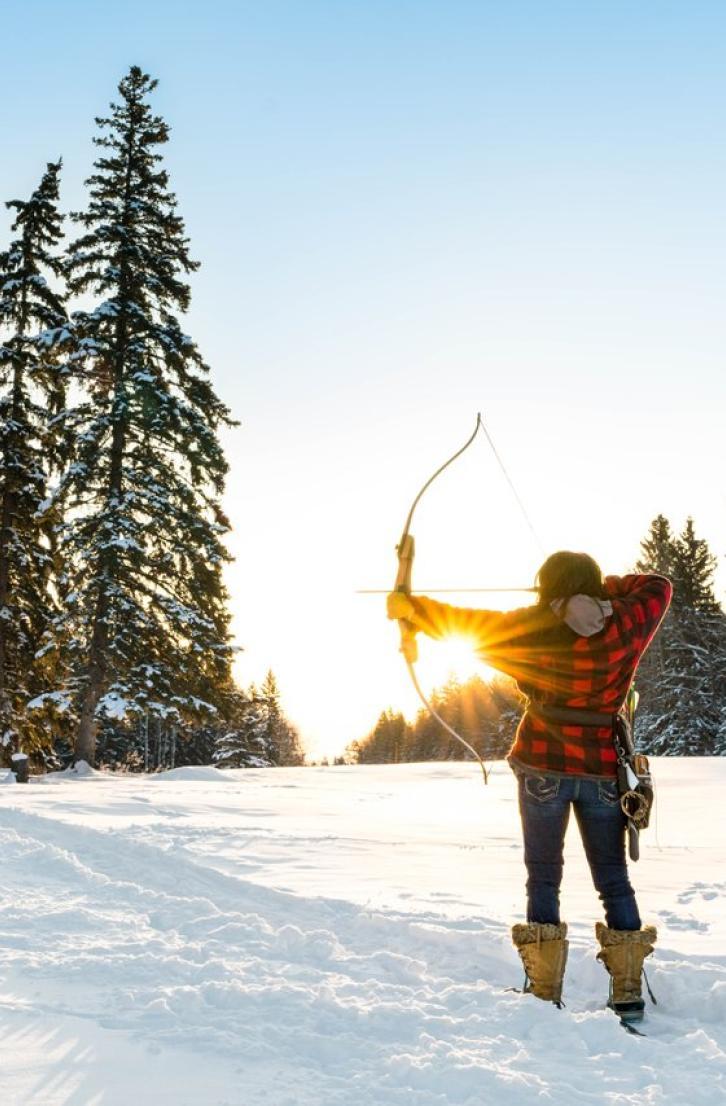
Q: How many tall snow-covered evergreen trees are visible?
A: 2